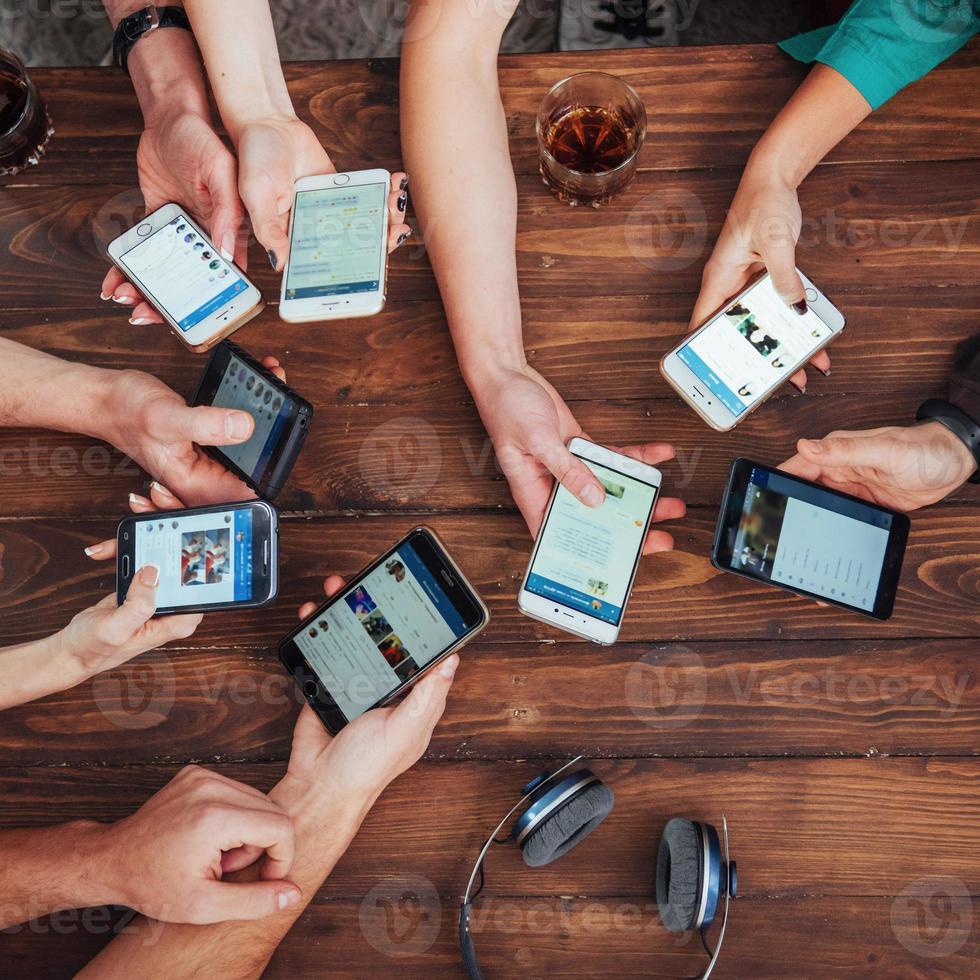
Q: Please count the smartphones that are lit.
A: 8